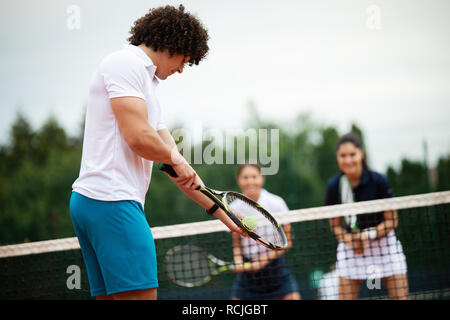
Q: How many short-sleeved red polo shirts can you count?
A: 0